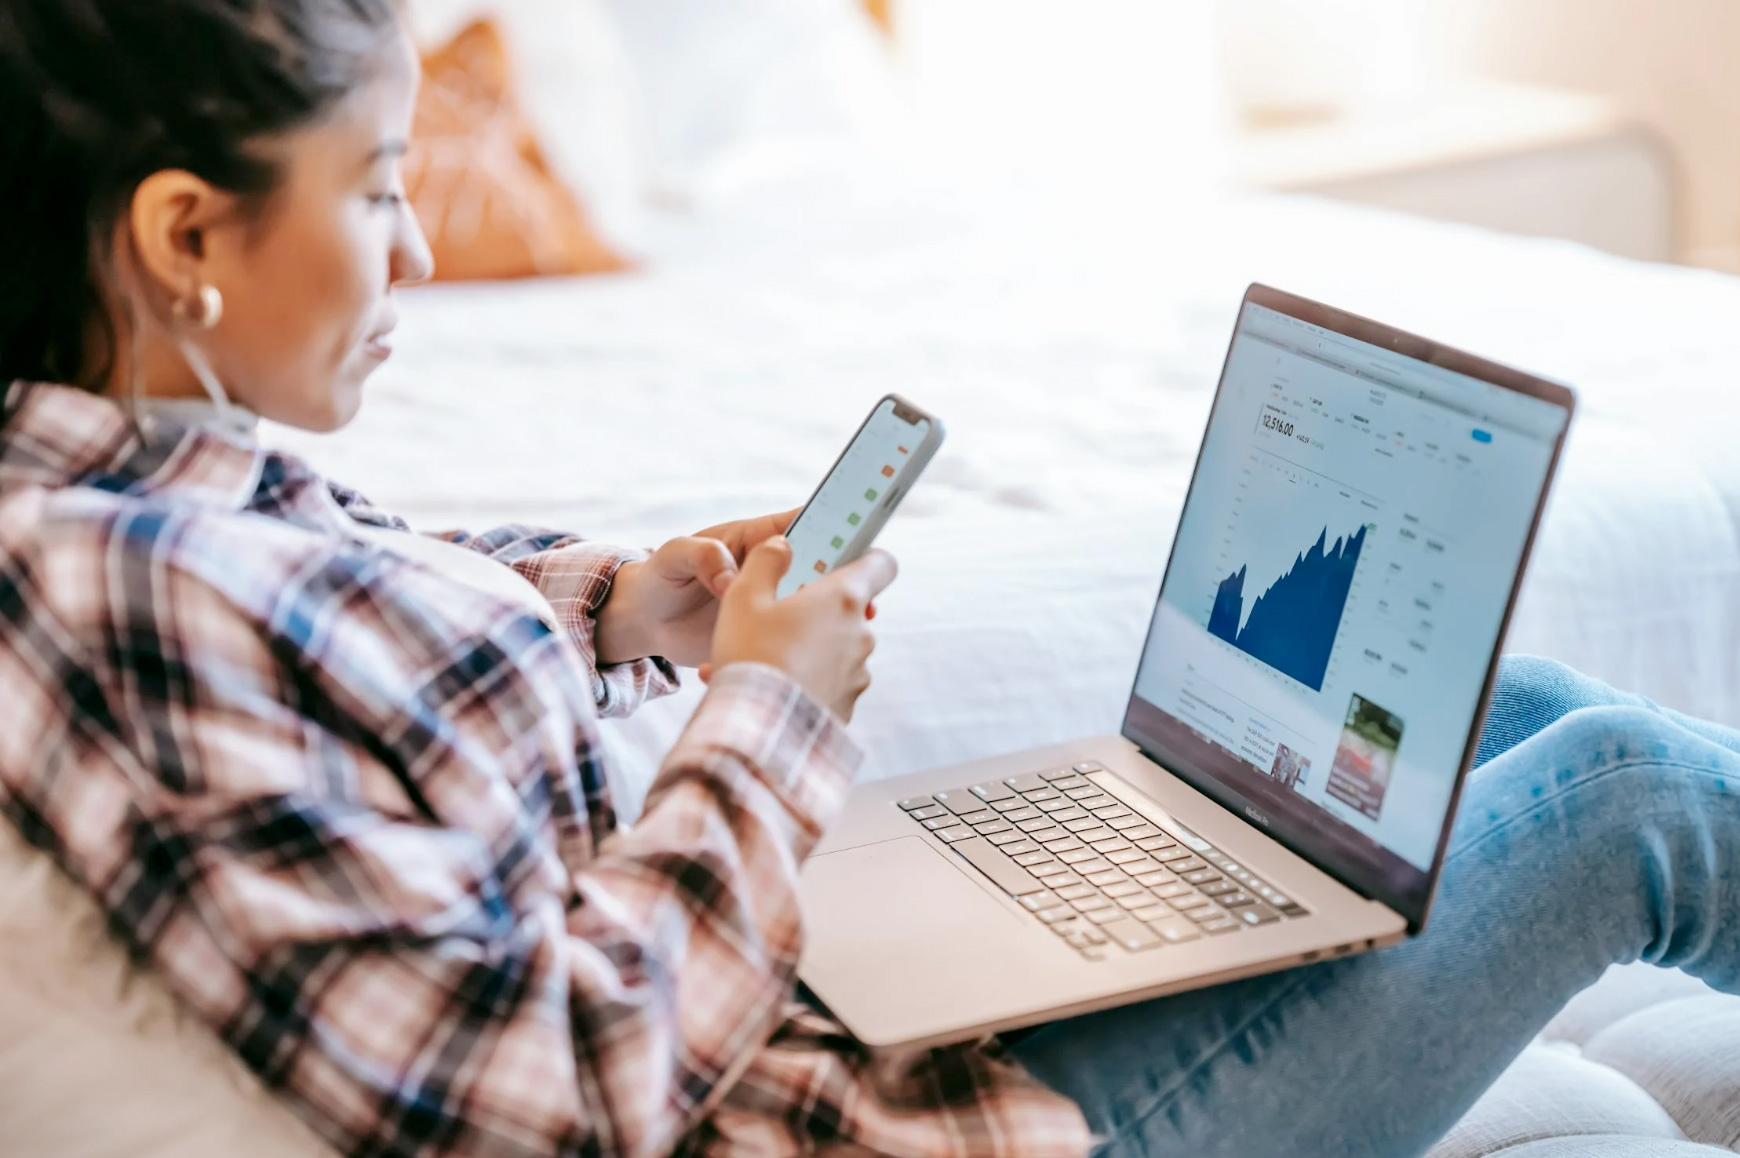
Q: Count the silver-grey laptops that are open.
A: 1